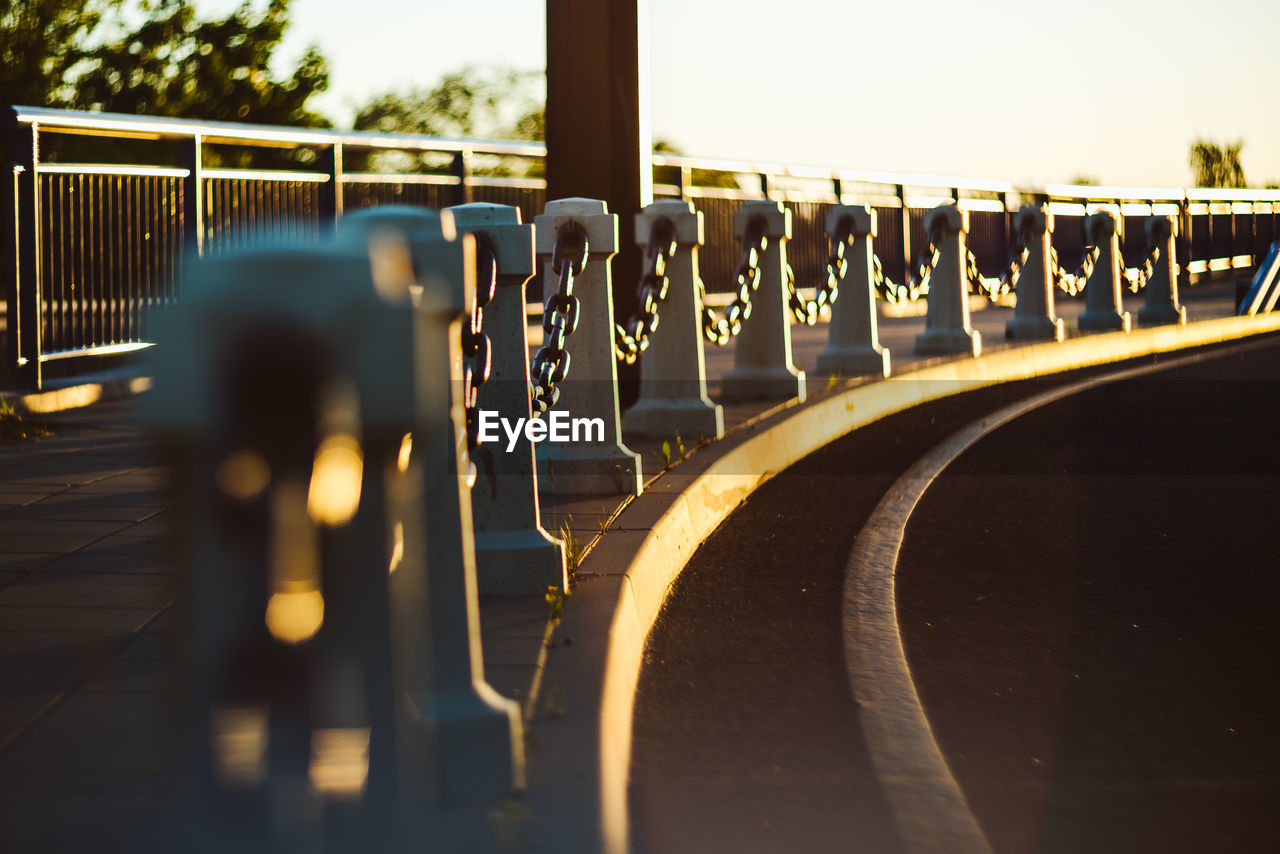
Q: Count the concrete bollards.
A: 11